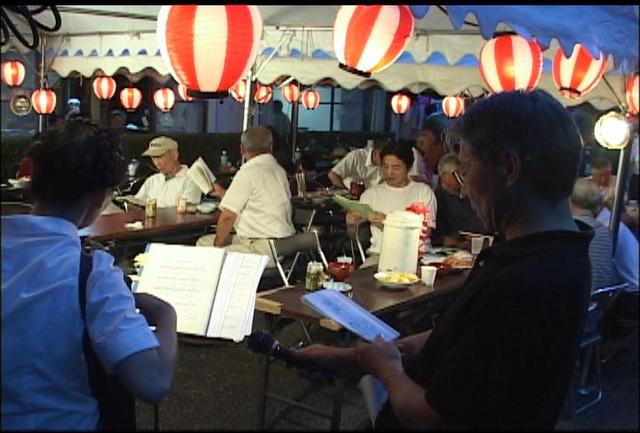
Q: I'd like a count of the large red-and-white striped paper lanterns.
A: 4